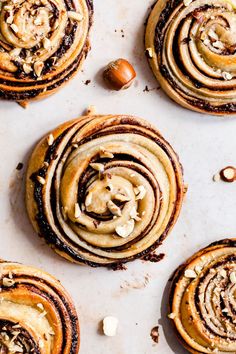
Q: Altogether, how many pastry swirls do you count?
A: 5